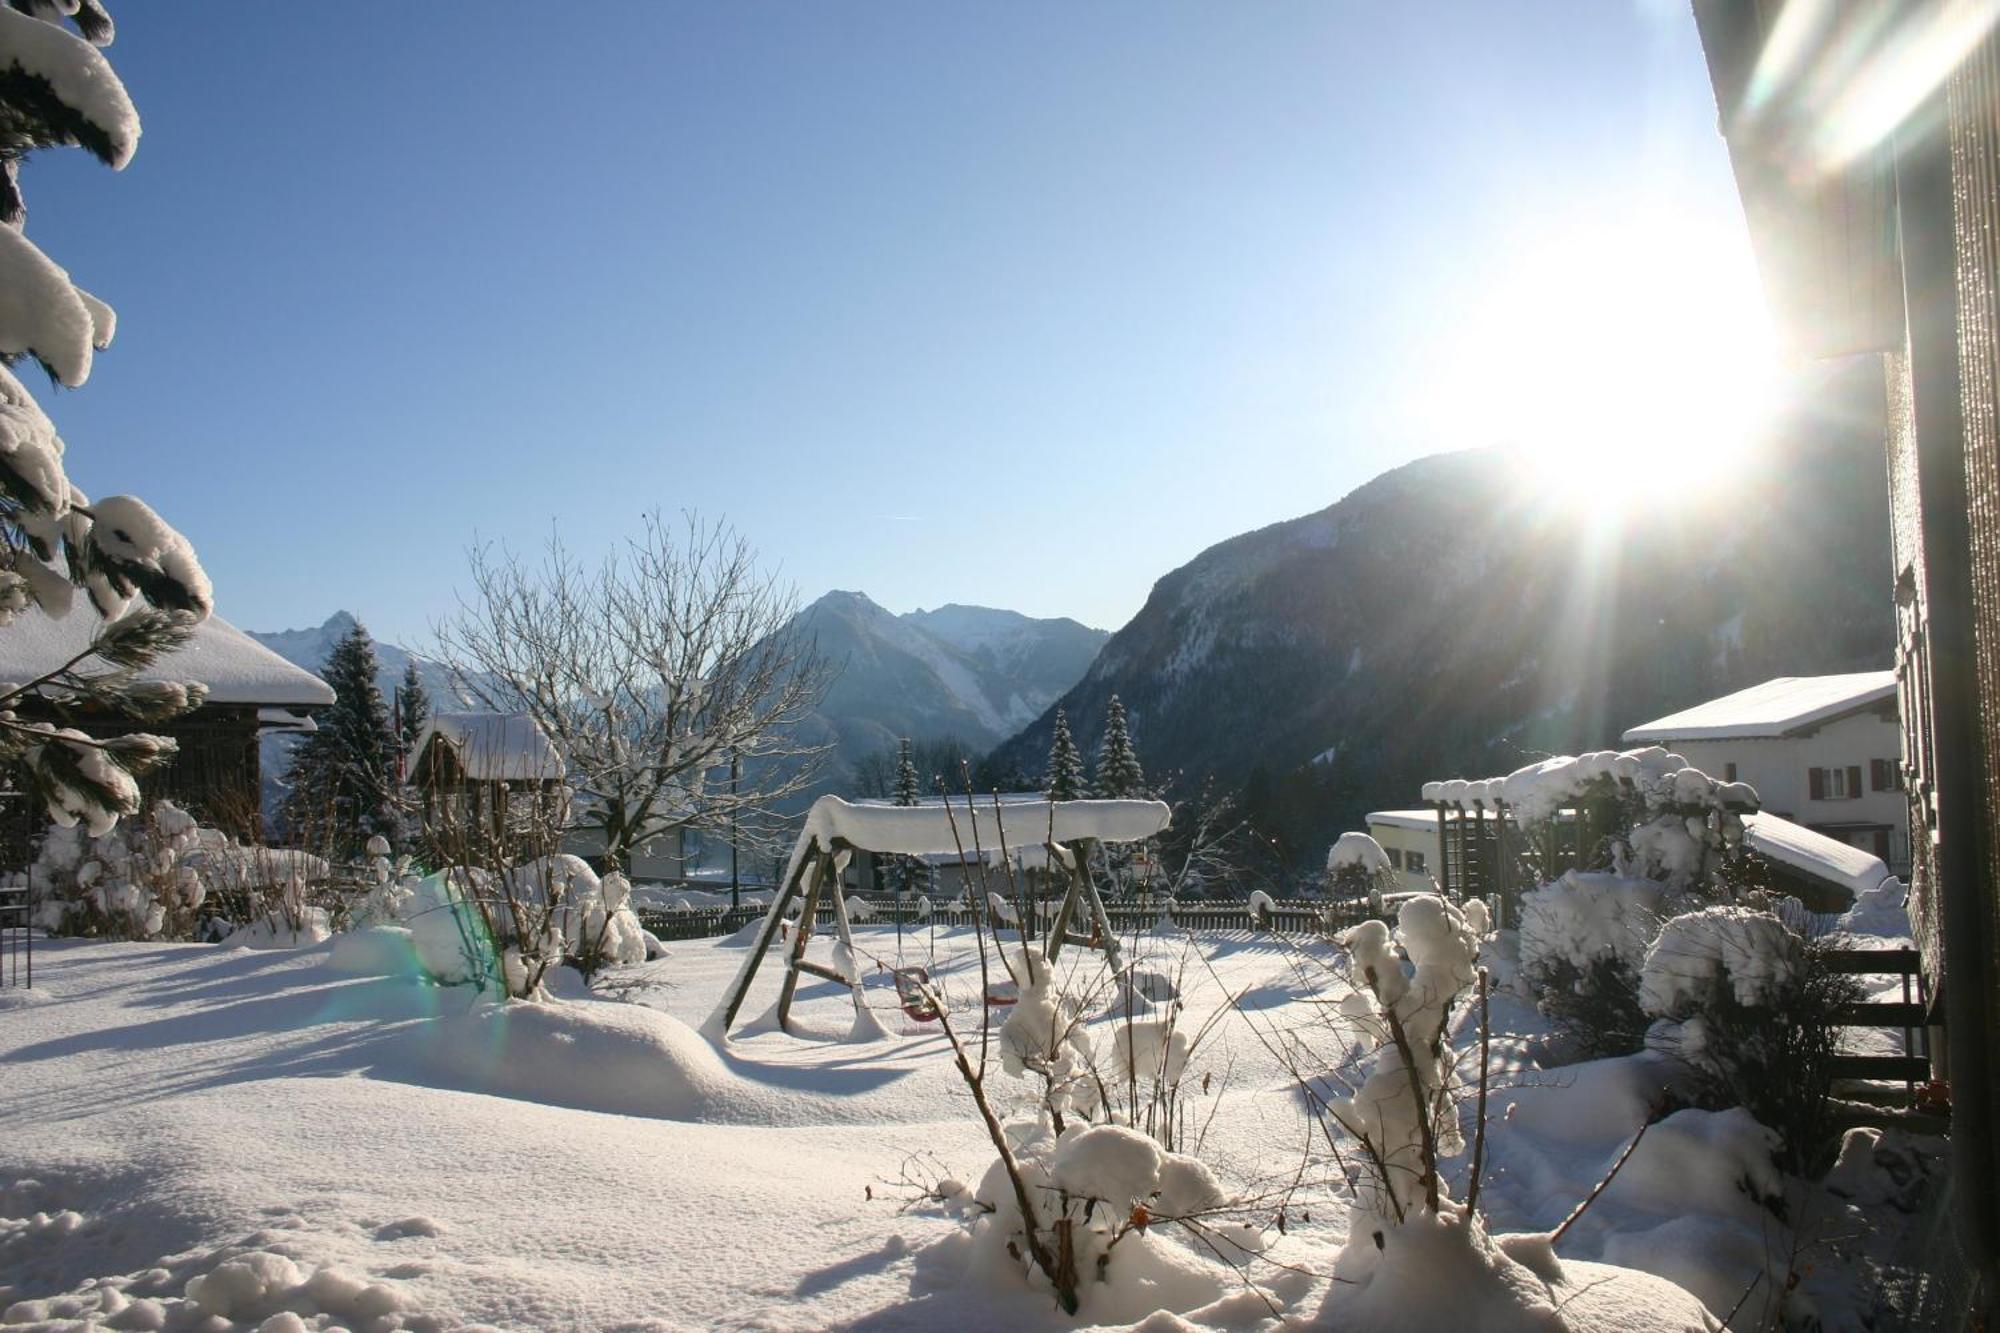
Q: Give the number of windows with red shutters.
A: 2